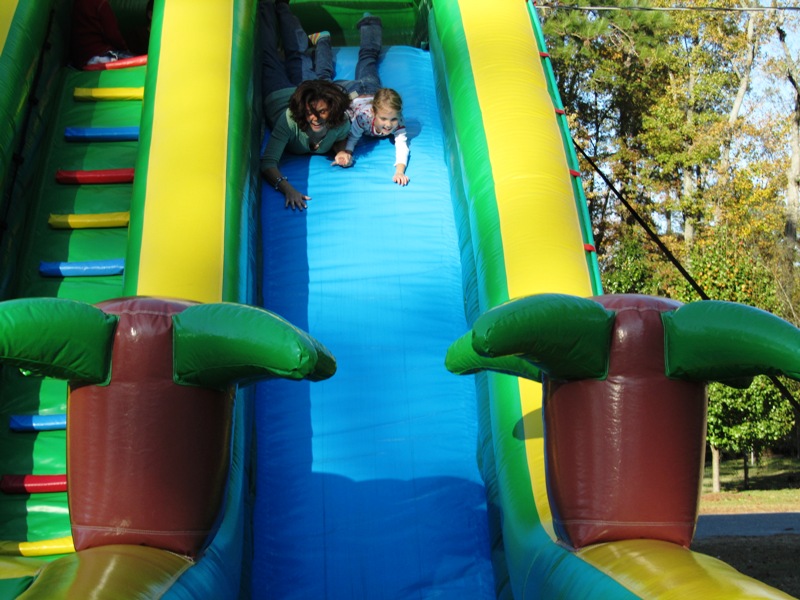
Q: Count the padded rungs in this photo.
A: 9